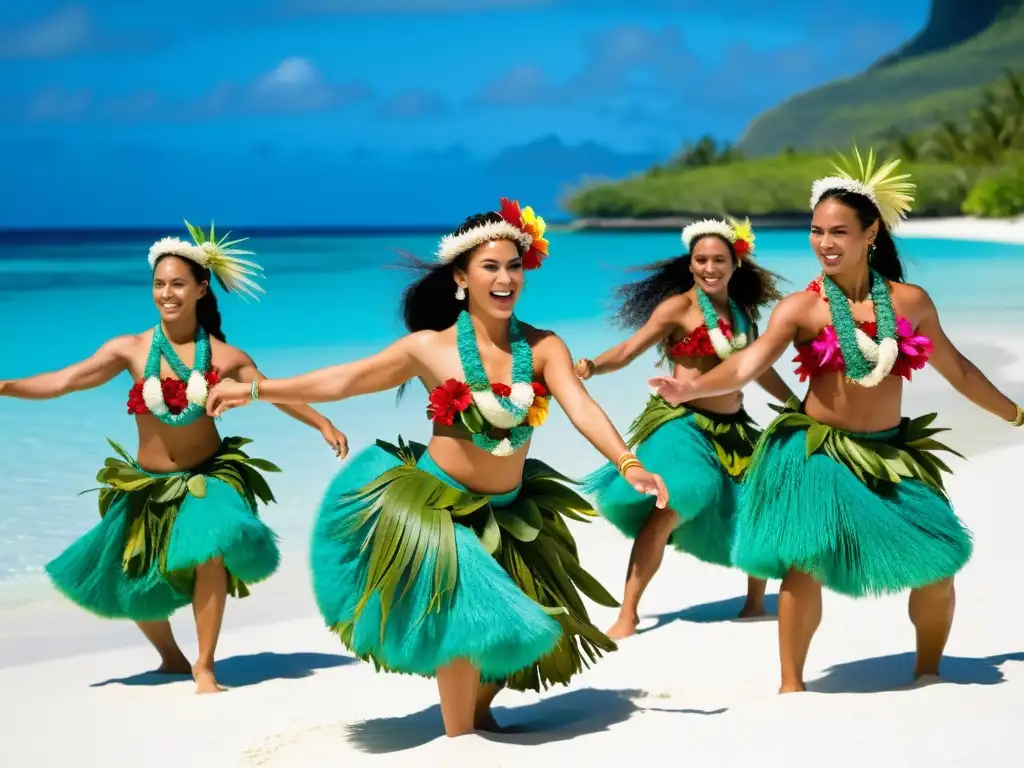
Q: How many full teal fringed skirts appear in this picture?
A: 4